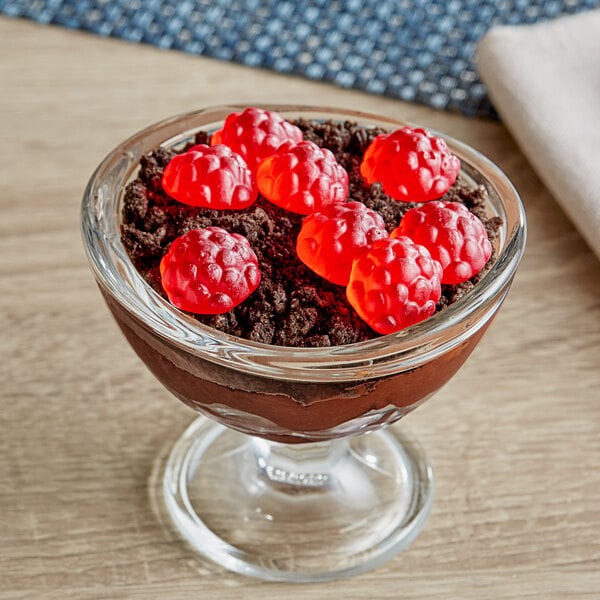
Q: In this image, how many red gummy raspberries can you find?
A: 8